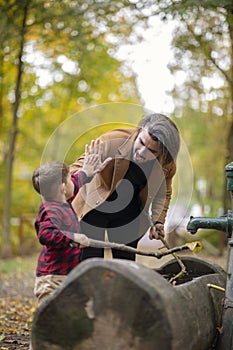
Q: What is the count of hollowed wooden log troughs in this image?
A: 1